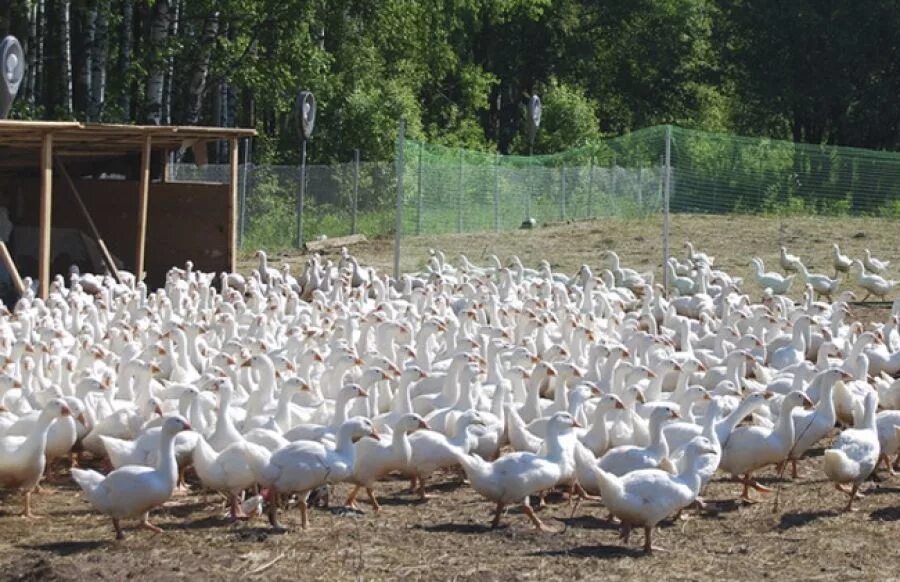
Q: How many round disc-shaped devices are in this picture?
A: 3